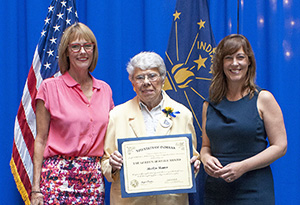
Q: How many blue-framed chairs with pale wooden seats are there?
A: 0